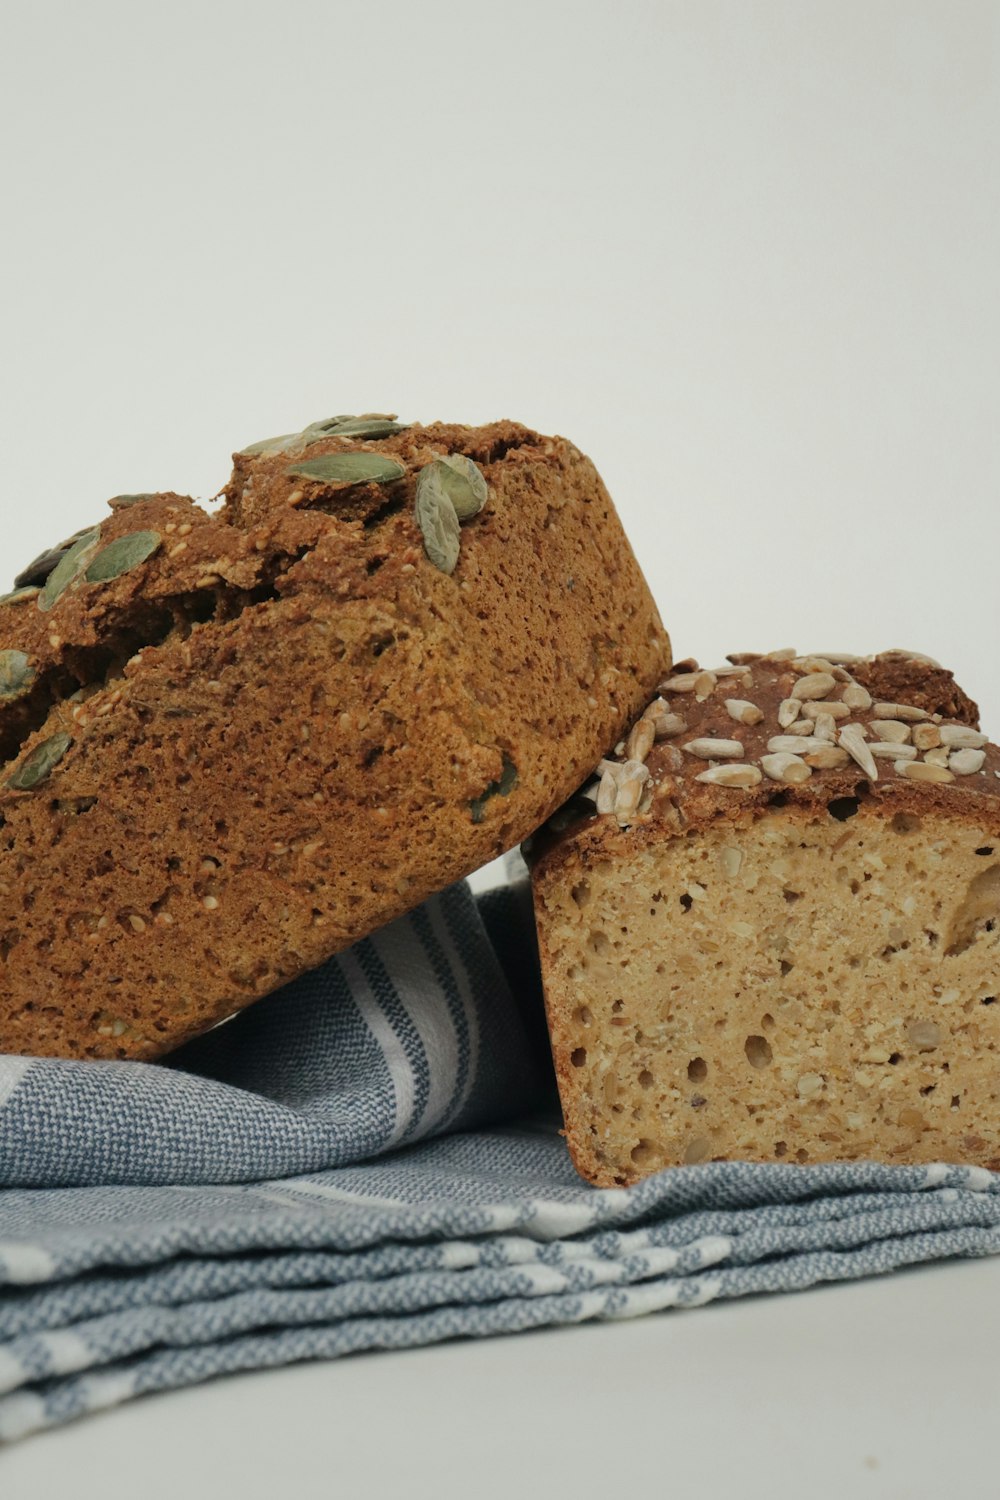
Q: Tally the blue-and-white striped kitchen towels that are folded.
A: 1